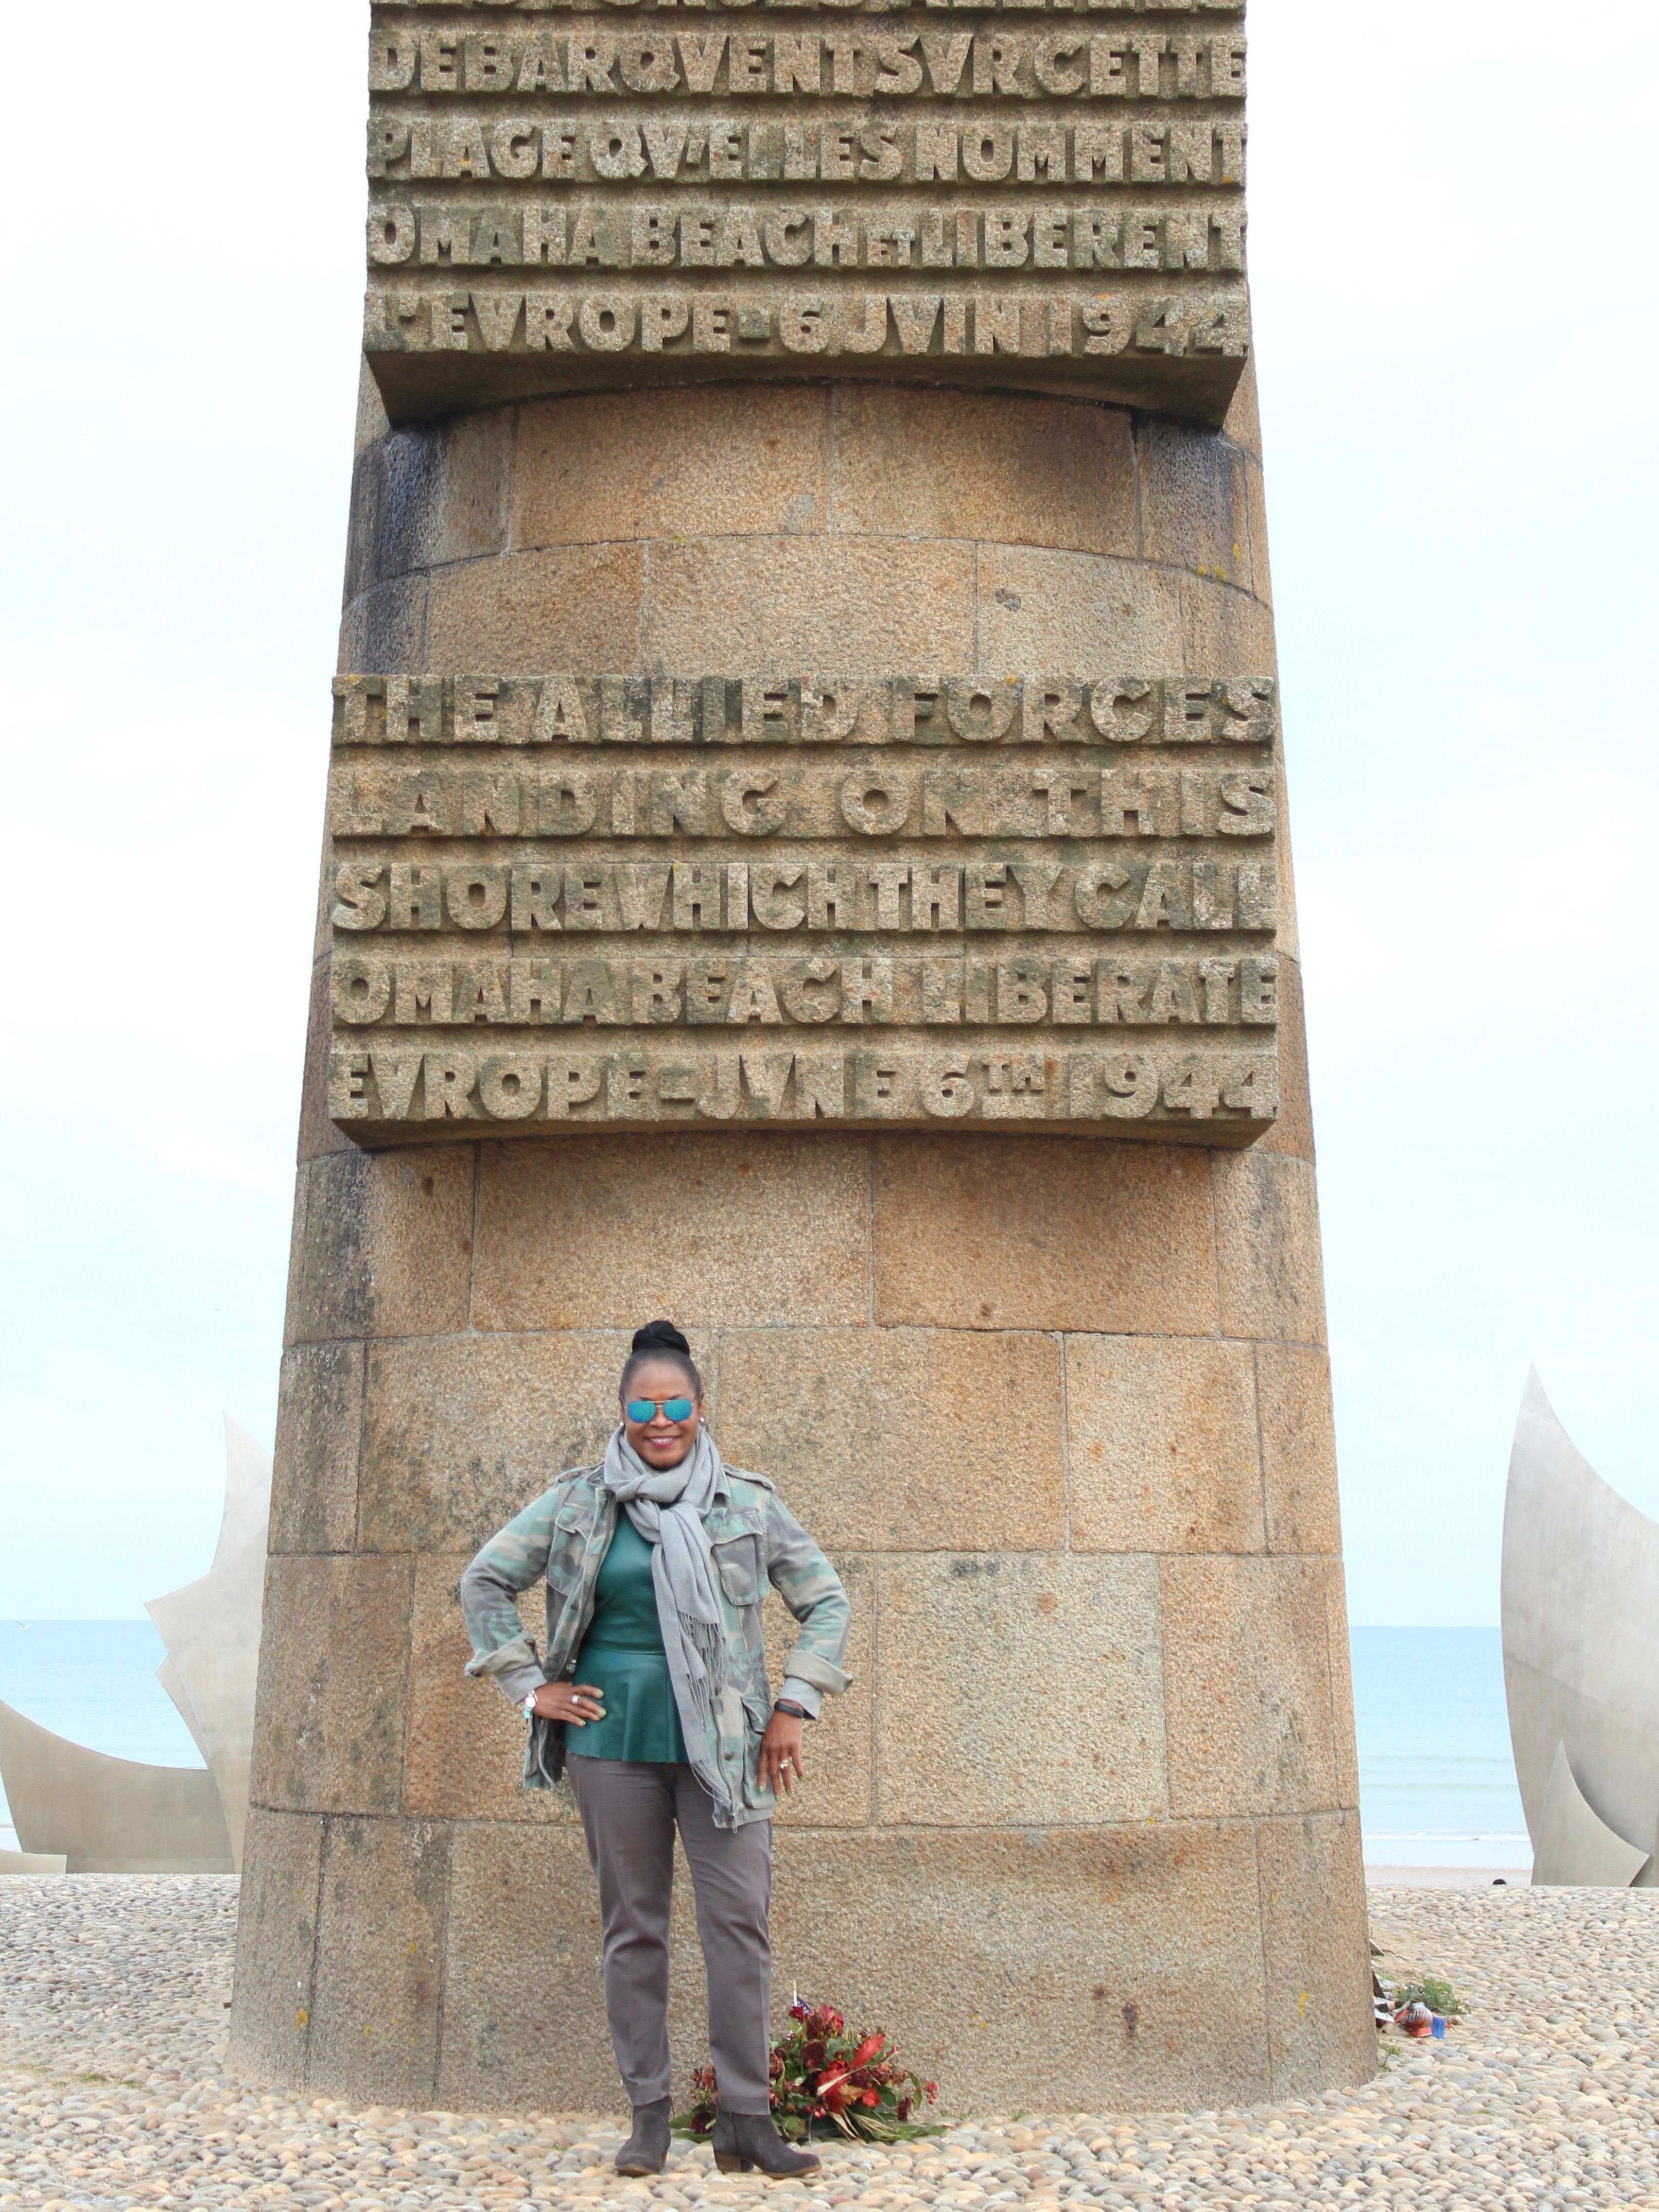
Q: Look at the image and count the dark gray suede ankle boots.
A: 2